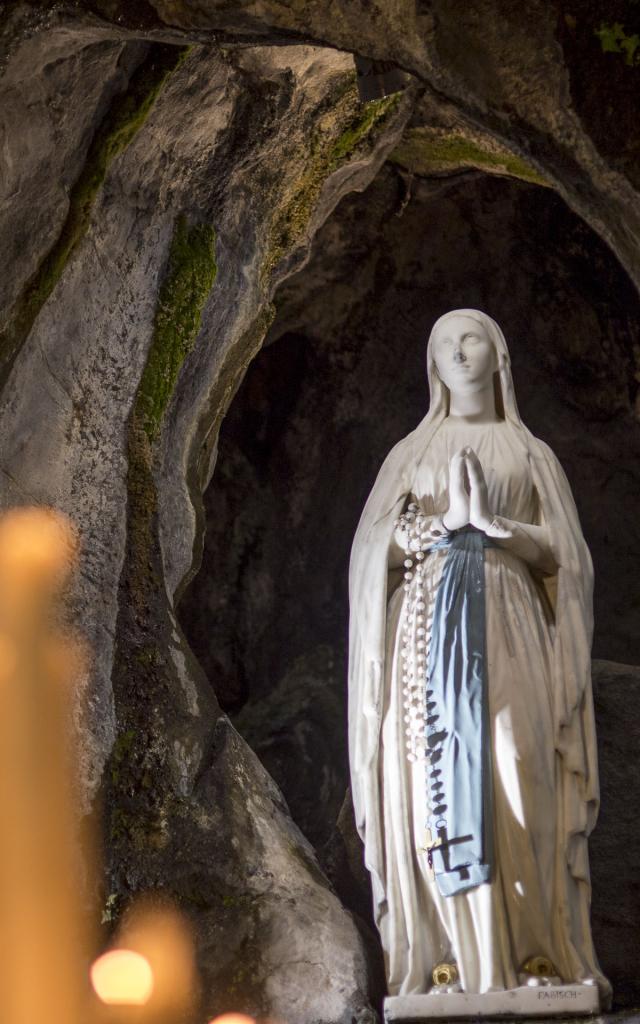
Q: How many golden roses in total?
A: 2